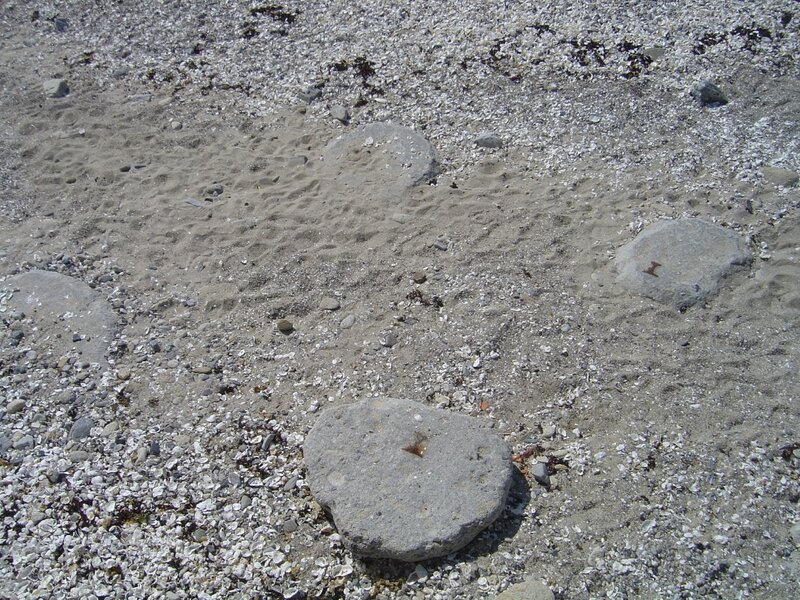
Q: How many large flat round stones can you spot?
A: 4